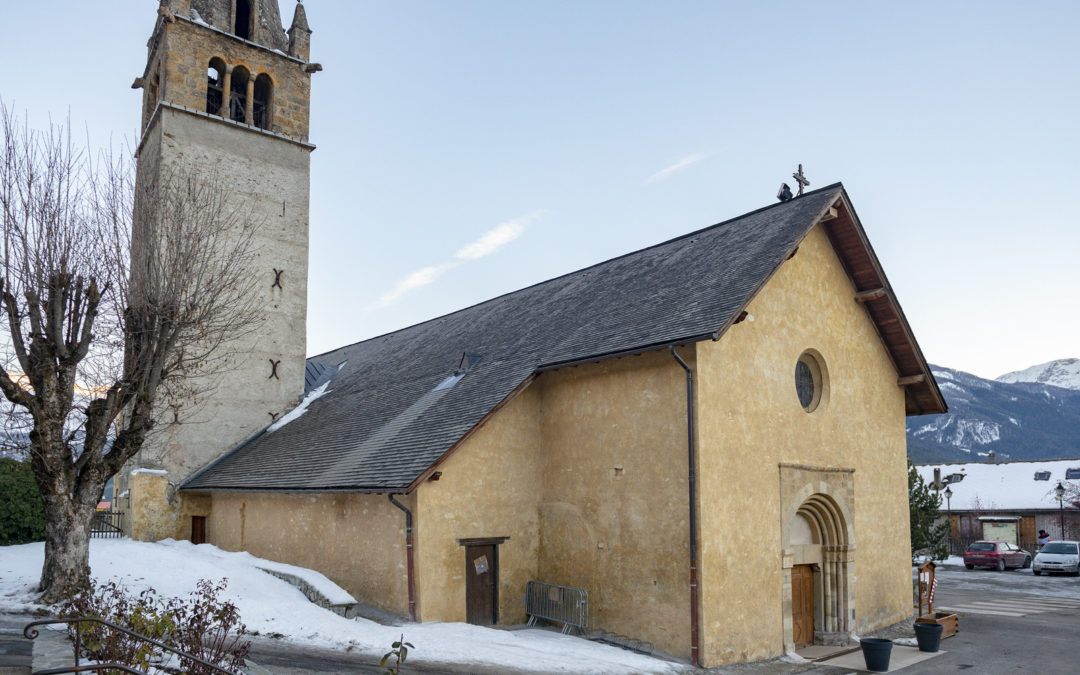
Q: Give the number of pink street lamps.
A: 0